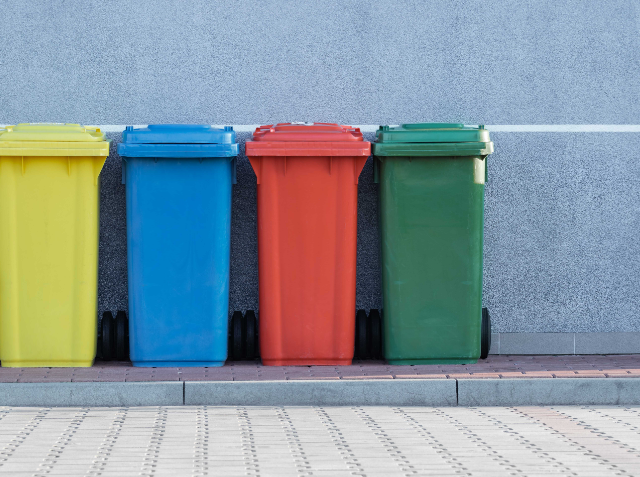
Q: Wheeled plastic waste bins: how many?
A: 4